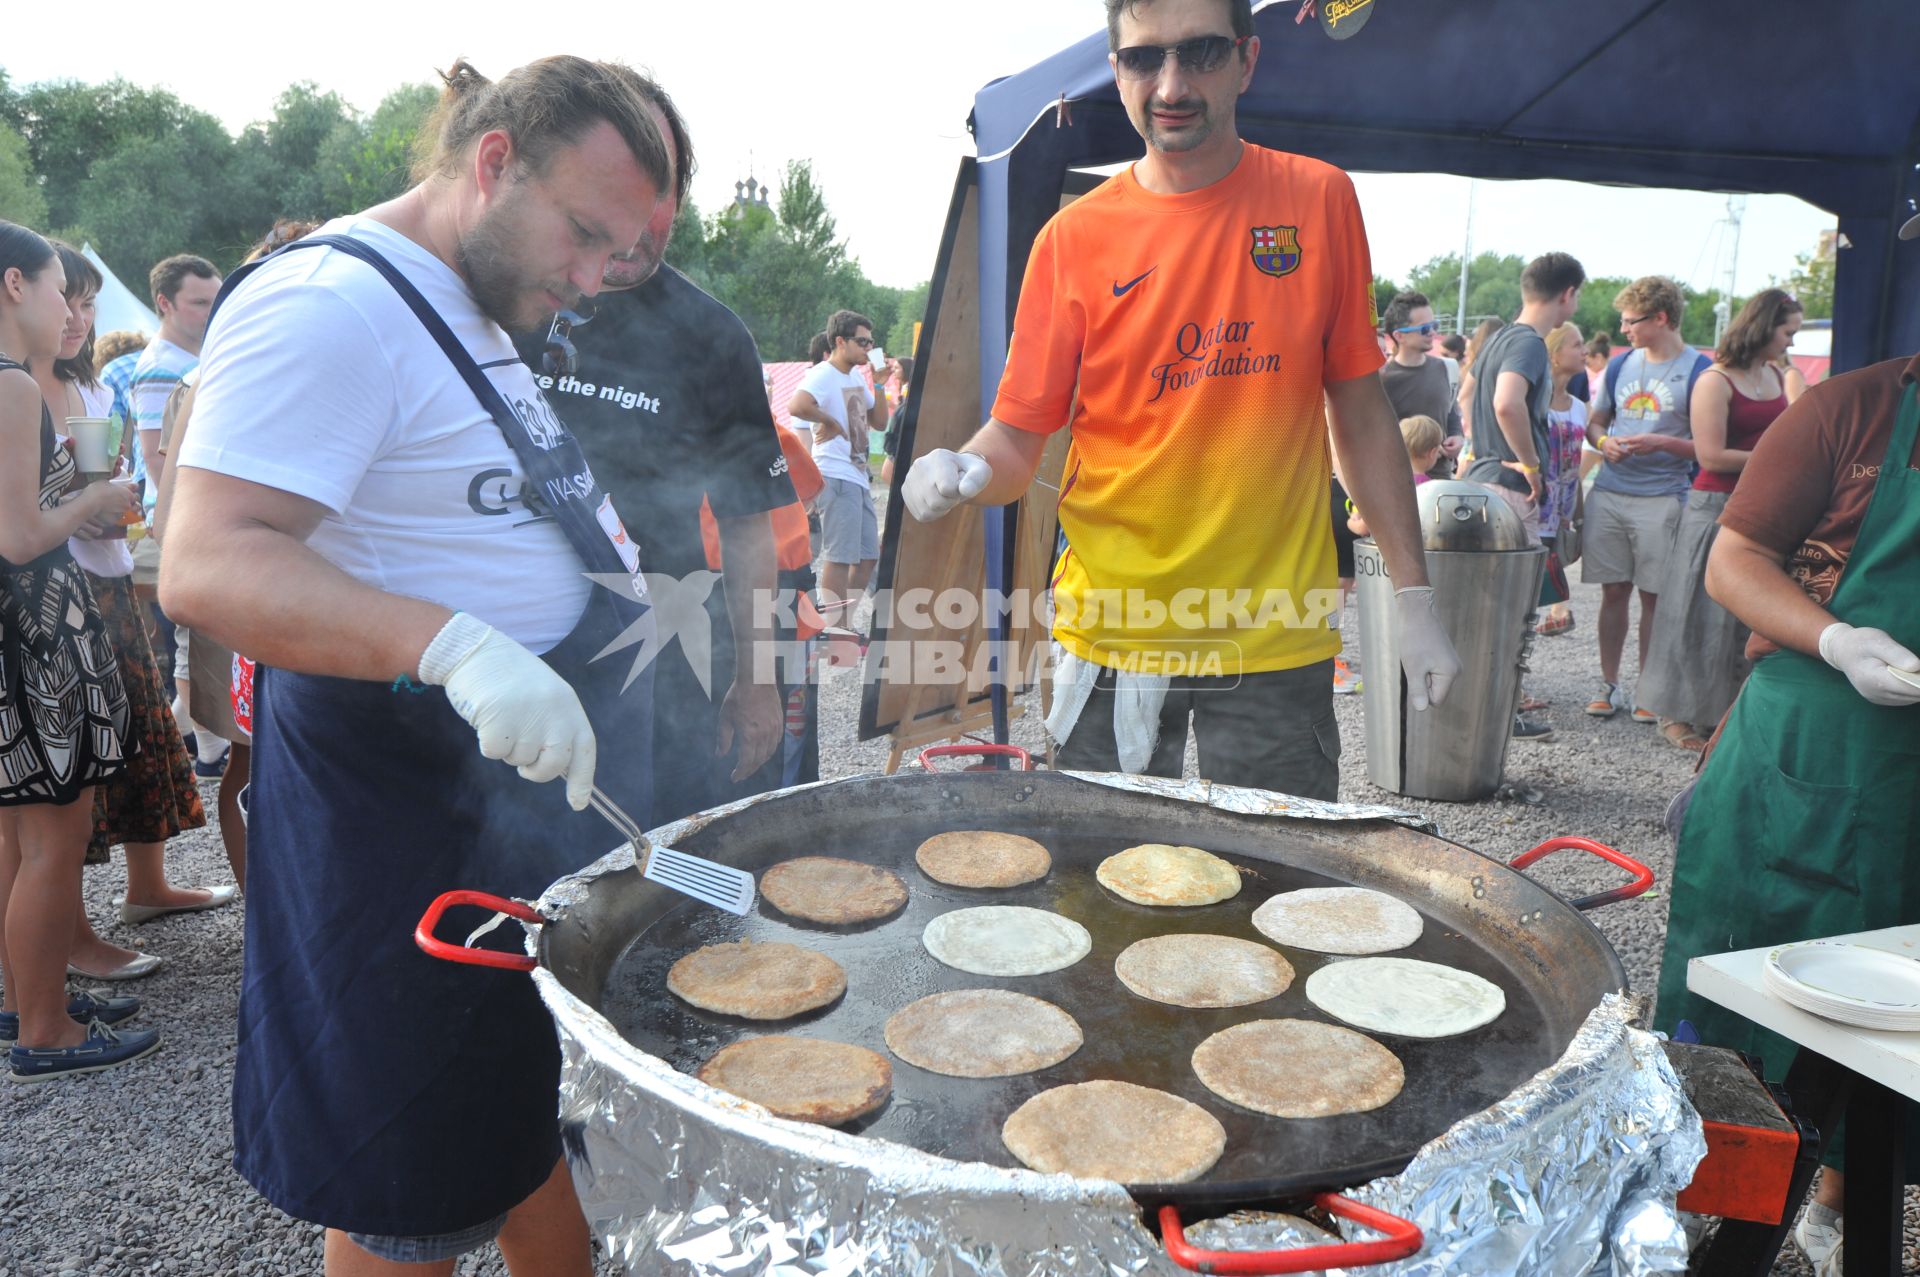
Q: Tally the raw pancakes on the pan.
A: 2